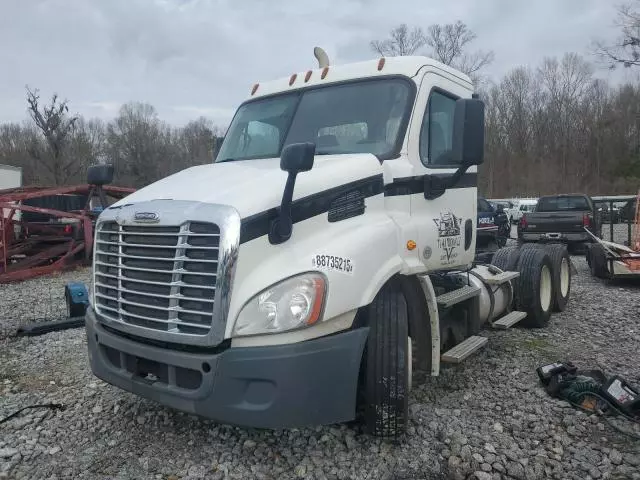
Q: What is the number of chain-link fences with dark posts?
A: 0